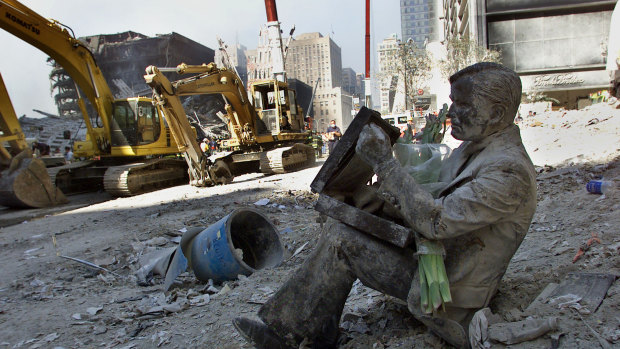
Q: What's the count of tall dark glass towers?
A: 1